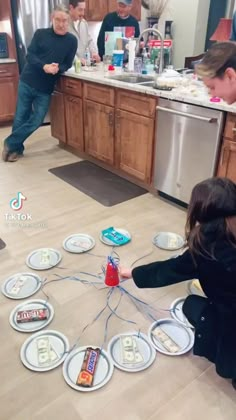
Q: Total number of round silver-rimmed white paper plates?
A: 12